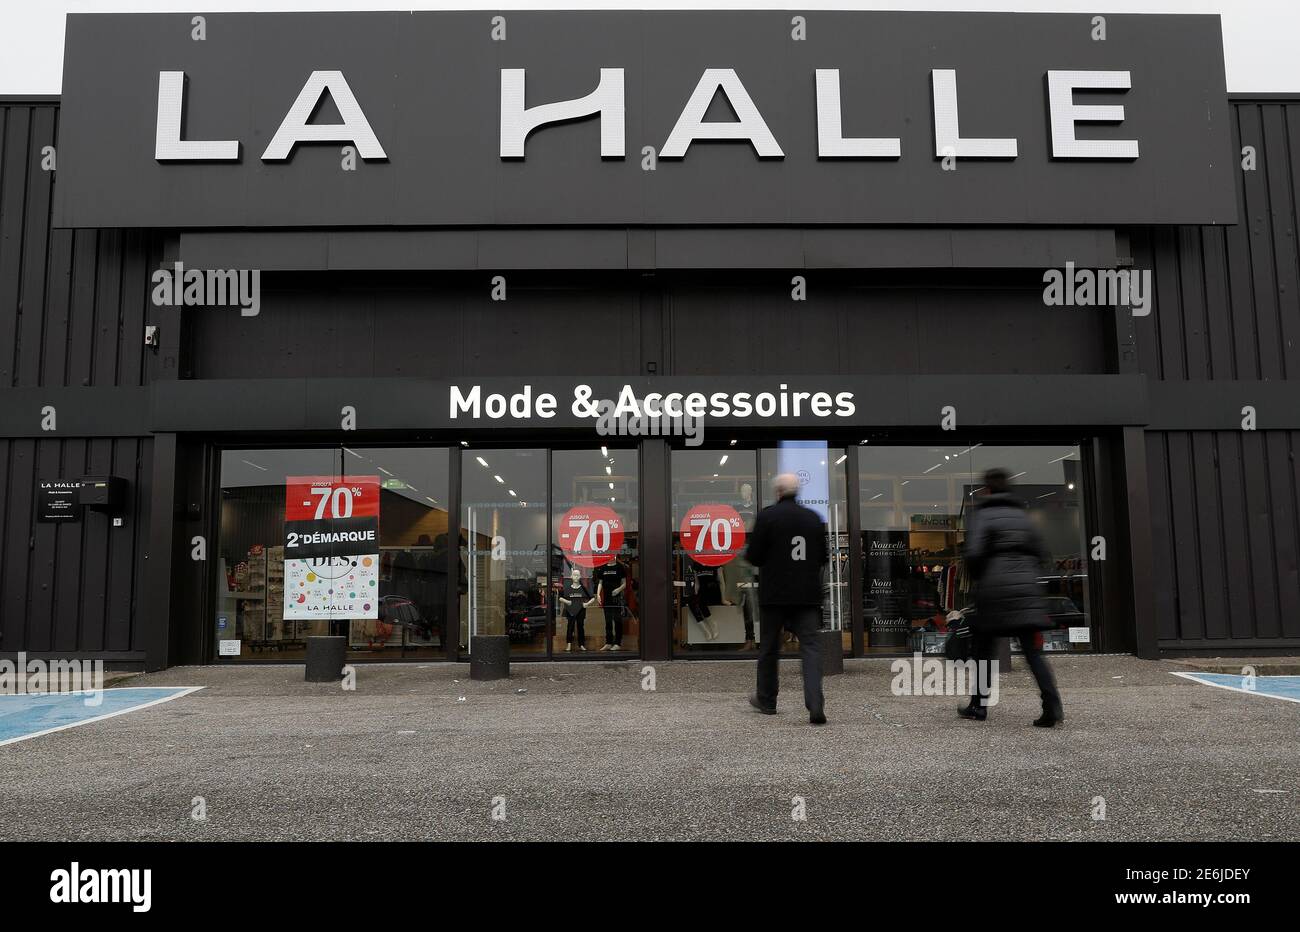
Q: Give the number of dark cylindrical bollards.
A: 4